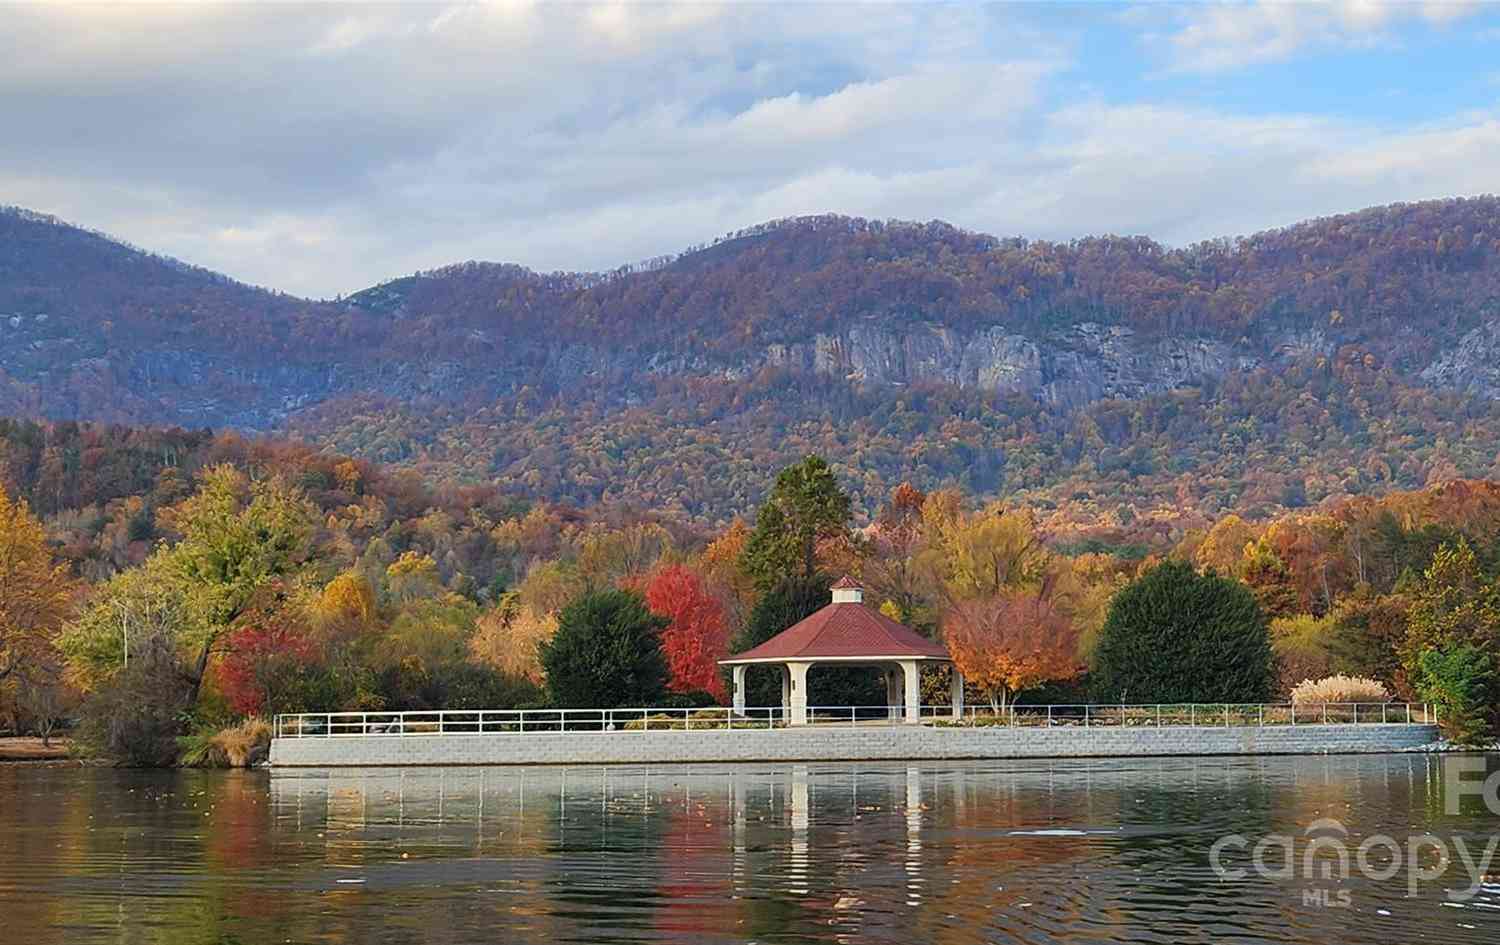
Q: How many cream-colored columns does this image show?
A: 6